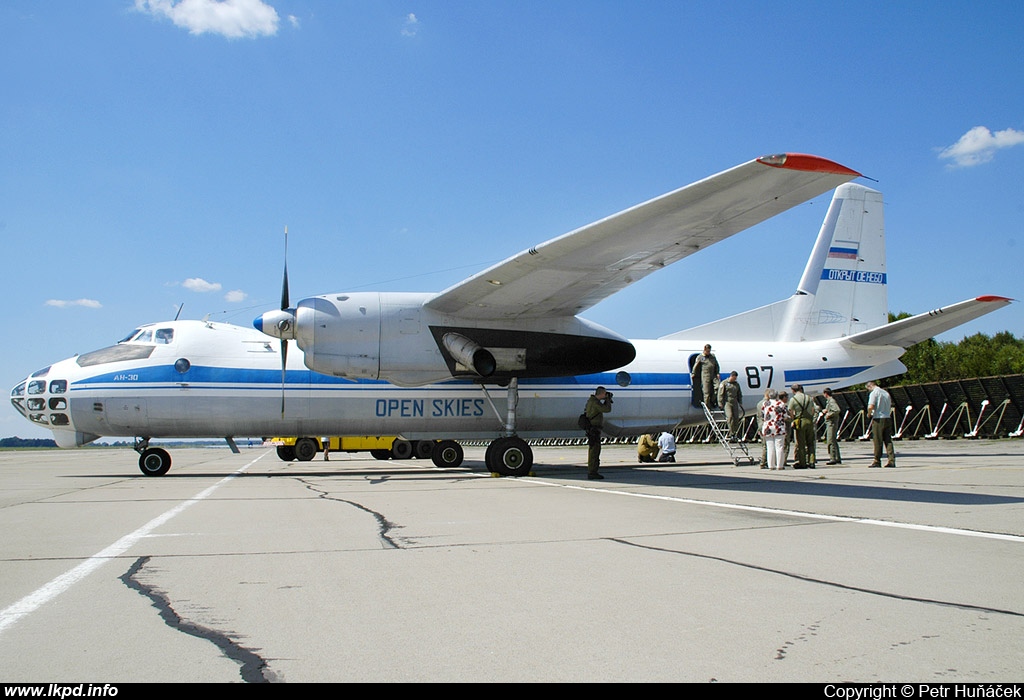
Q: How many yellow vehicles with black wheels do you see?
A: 1